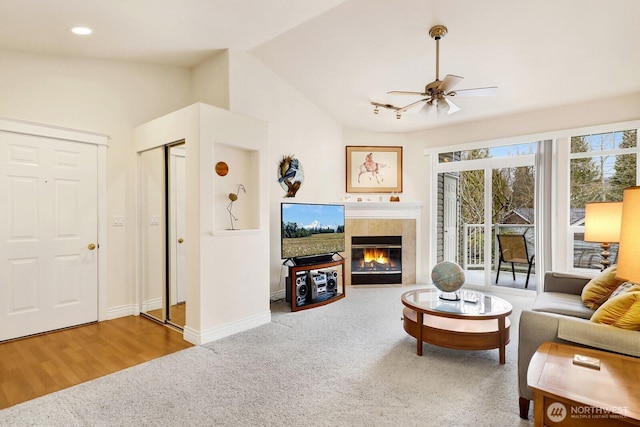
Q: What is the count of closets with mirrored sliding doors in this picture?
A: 1